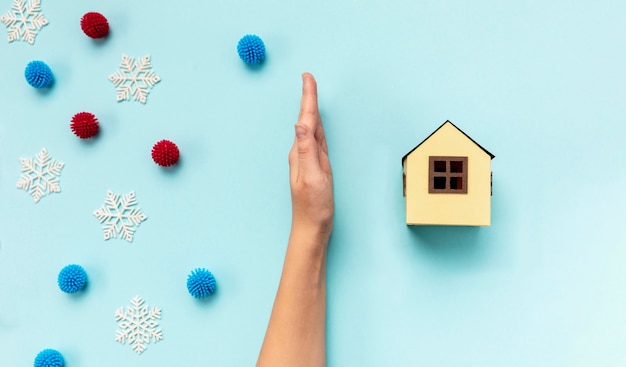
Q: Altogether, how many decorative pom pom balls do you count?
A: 8